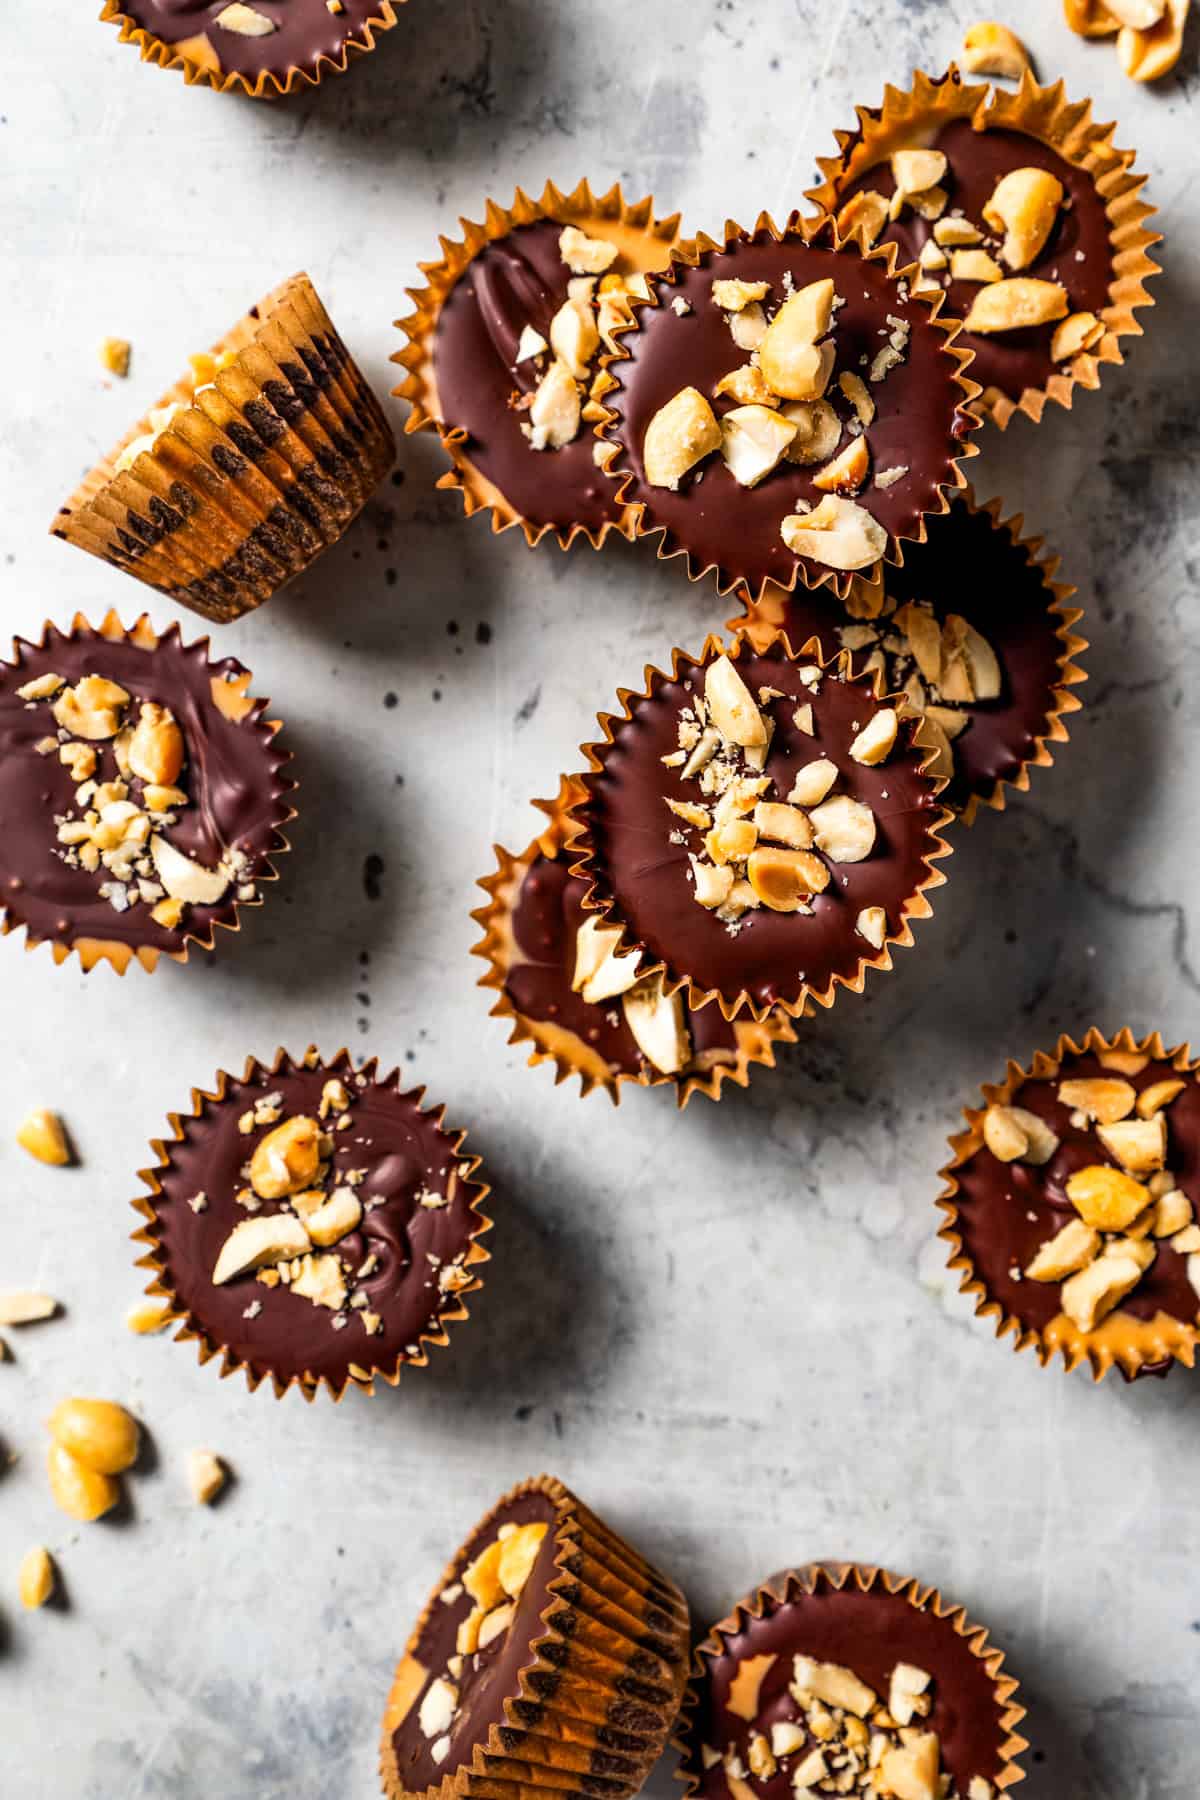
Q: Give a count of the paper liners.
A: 13